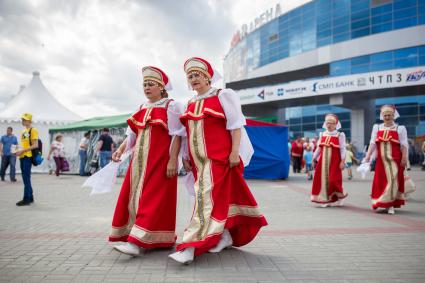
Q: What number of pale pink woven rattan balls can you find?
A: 0